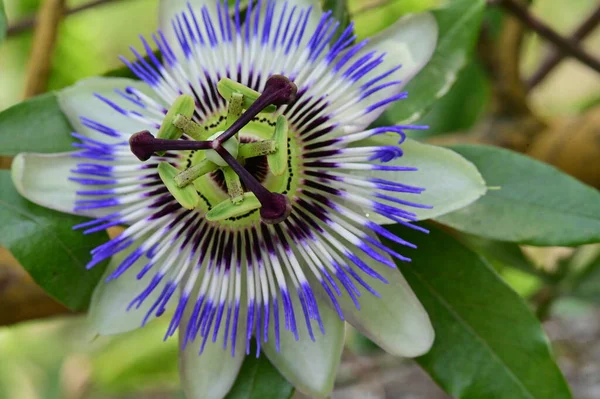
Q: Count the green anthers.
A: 5